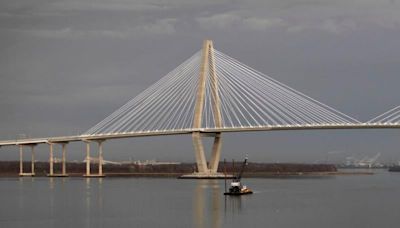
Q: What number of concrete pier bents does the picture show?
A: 3